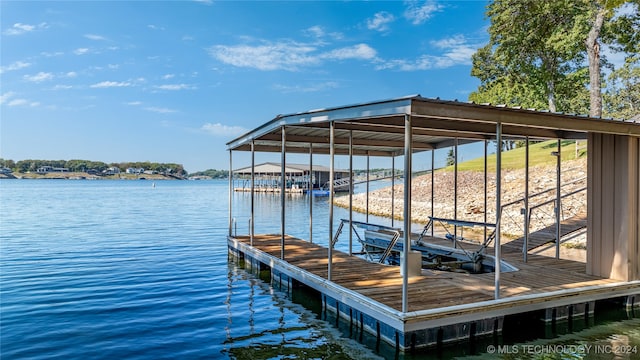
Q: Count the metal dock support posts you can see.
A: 15